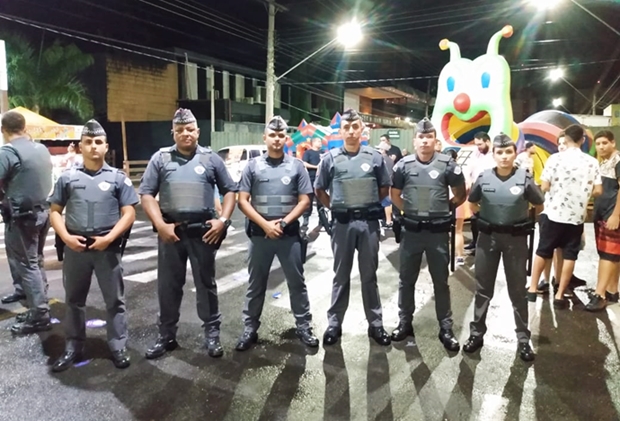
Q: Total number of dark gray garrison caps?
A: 6